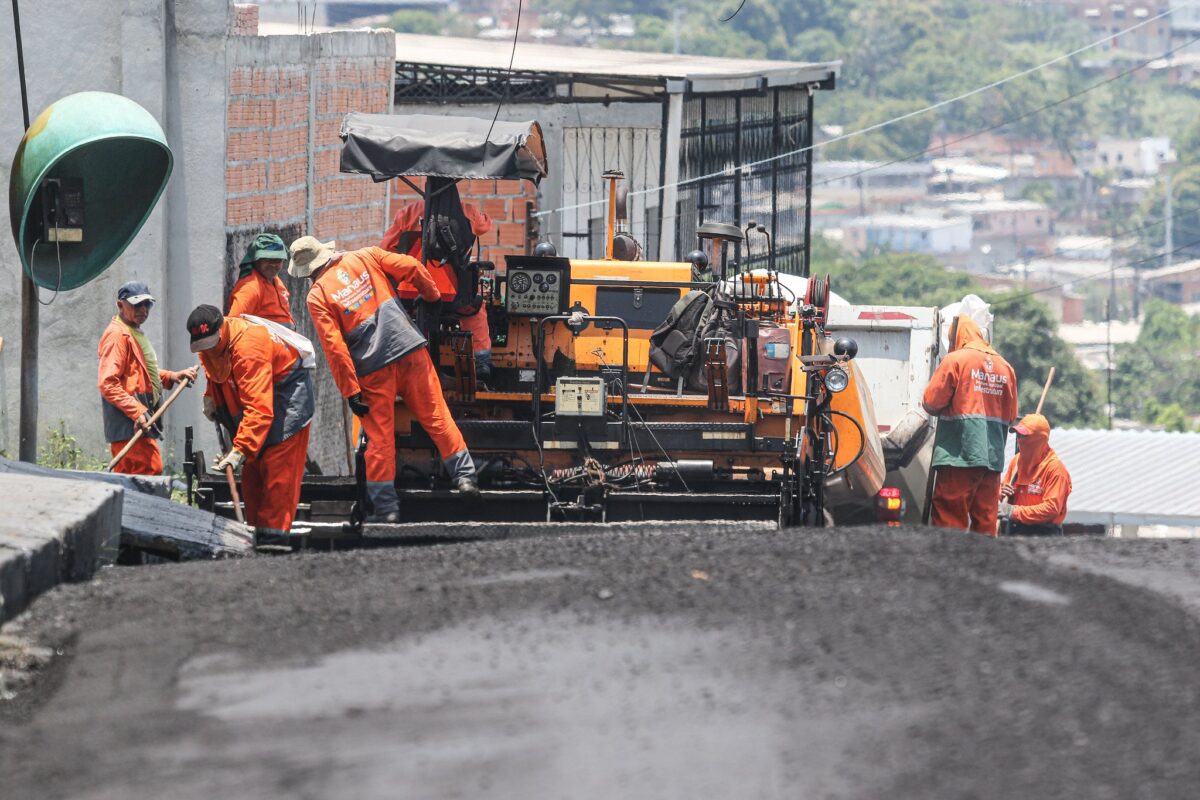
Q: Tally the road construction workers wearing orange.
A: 7